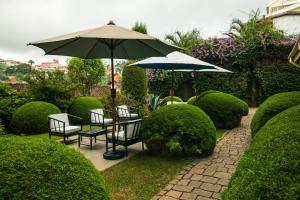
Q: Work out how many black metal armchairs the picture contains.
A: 4